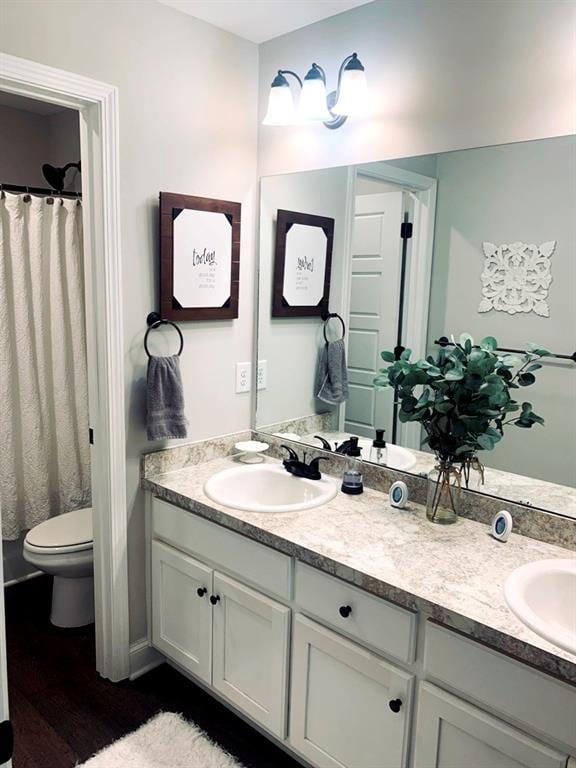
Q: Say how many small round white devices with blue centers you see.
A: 2